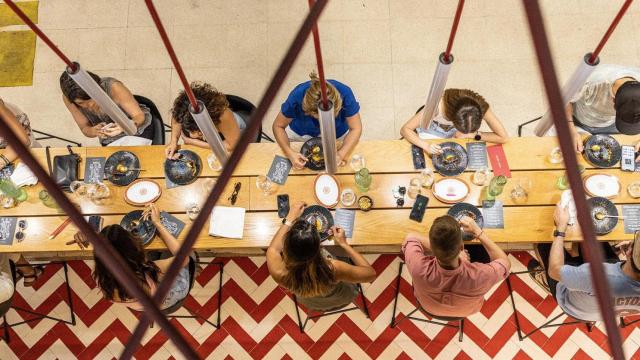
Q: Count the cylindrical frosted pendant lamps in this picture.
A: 5